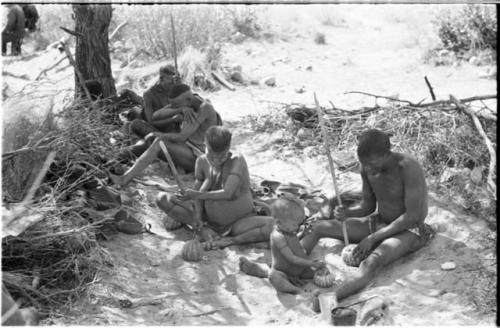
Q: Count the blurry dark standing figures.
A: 2